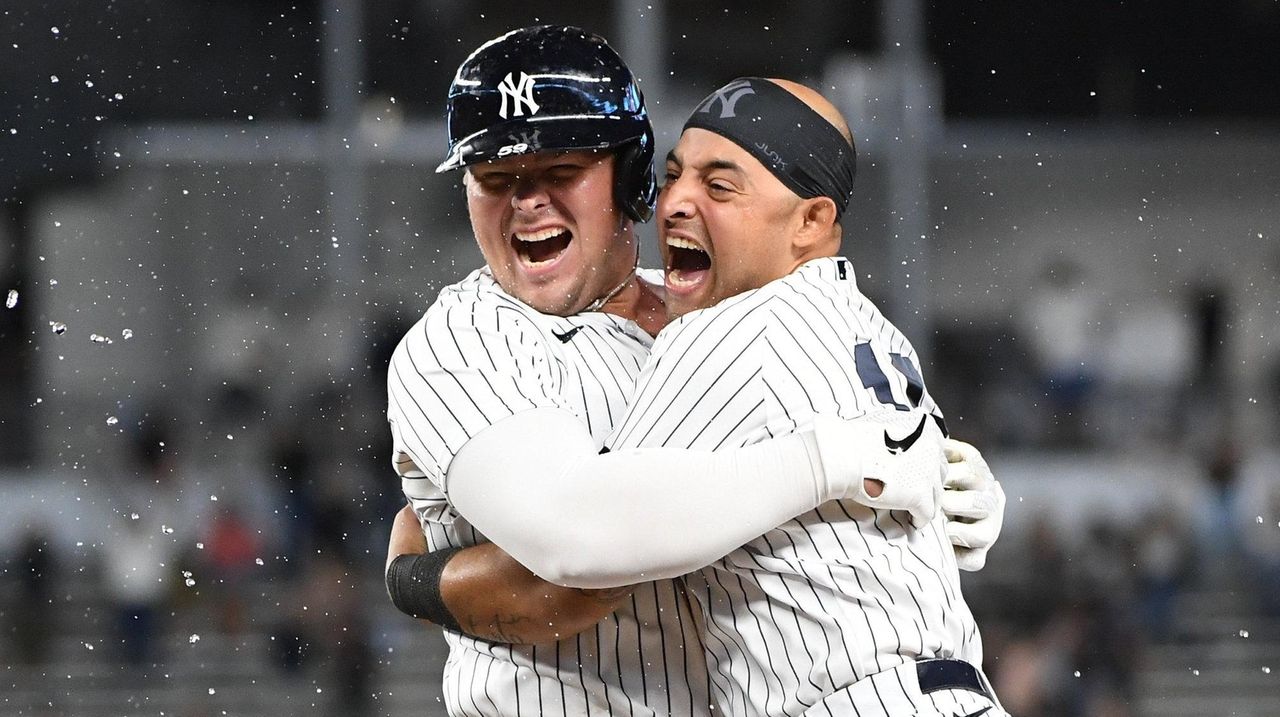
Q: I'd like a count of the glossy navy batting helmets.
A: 1